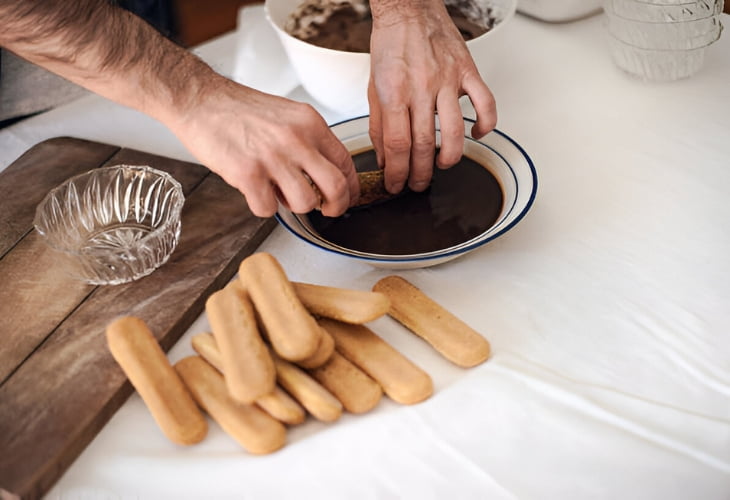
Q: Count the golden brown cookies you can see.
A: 11